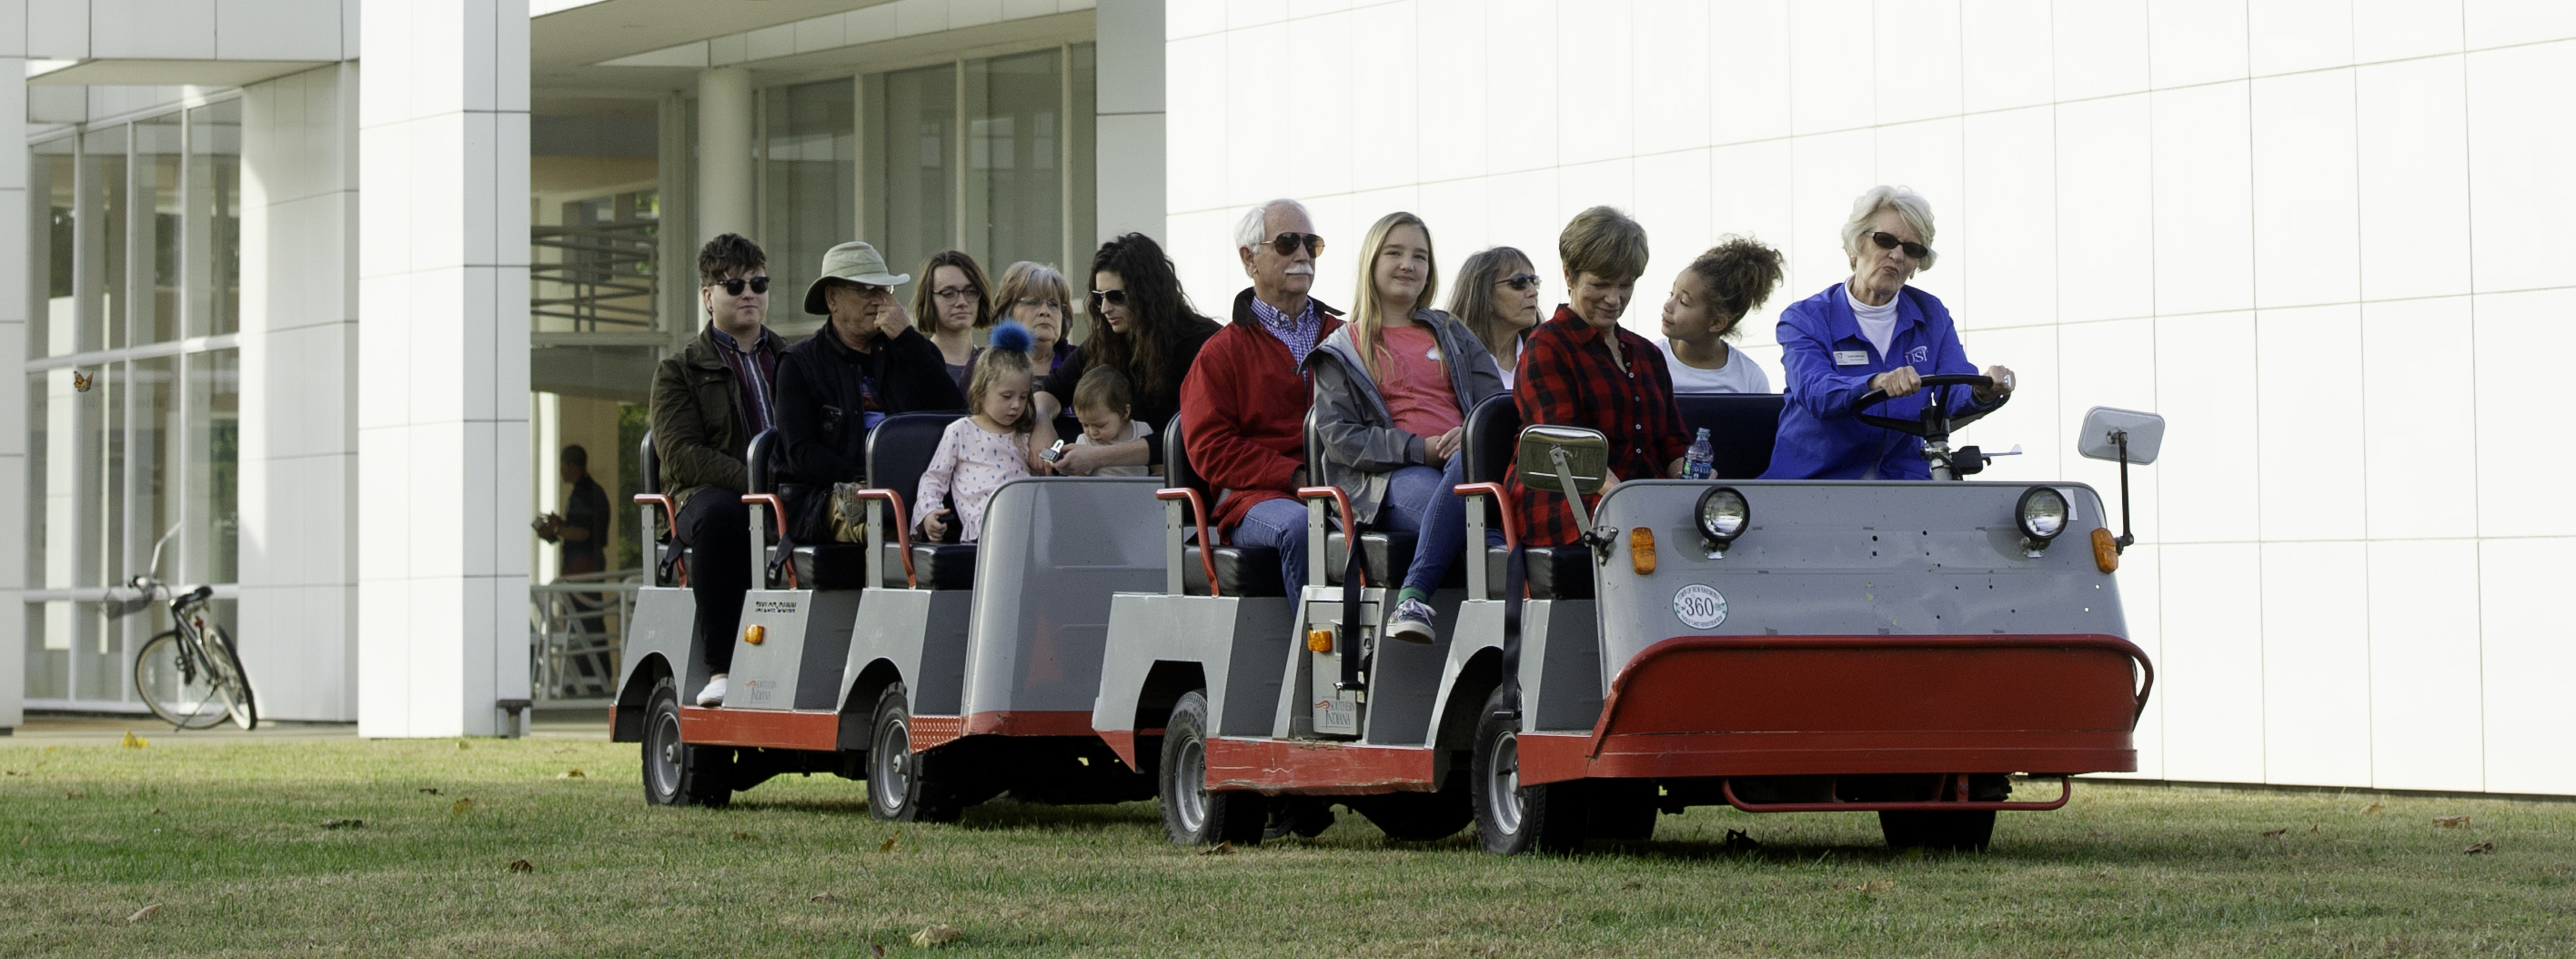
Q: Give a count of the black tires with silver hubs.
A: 4